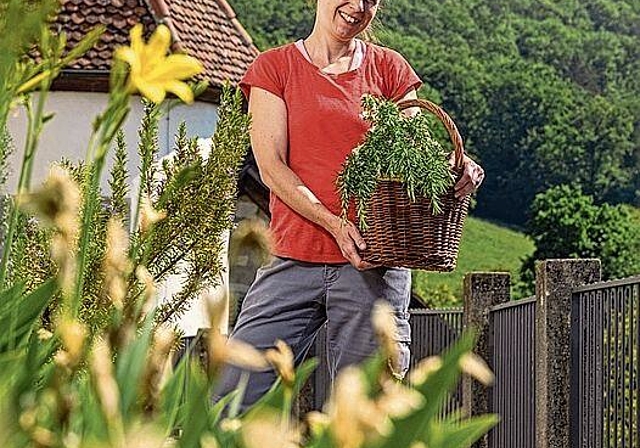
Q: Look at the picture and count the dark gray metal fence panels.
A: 3